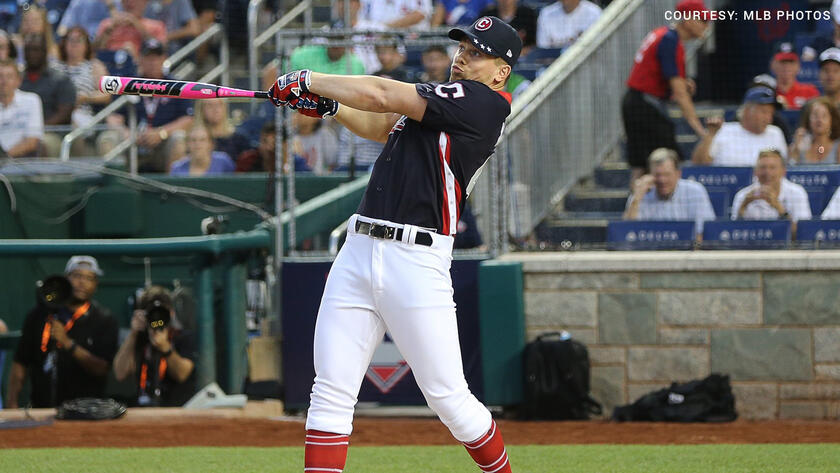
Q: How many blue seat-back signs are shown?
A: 5